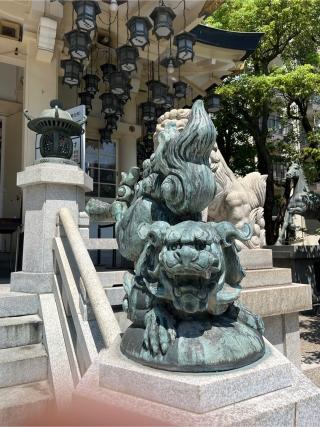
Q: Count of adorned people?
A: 0